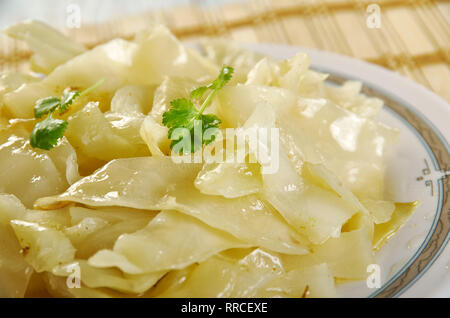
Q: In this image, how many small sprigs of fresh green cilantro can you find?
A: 2